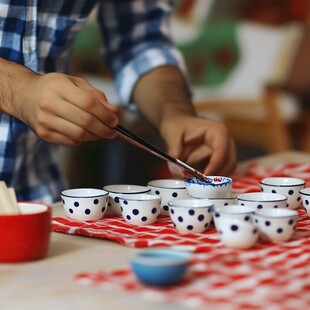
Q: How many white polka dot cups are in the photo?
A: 11